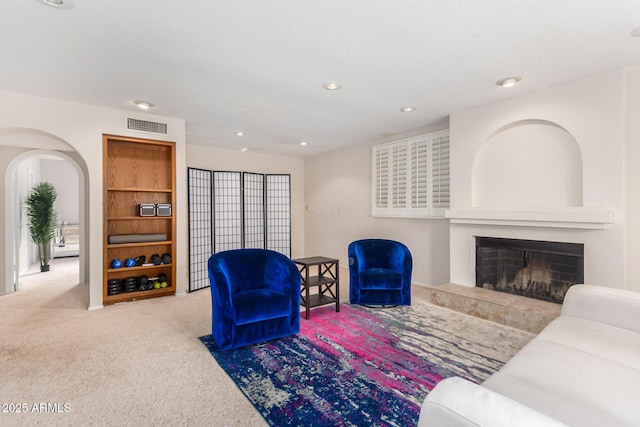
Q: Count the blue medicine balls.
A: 2